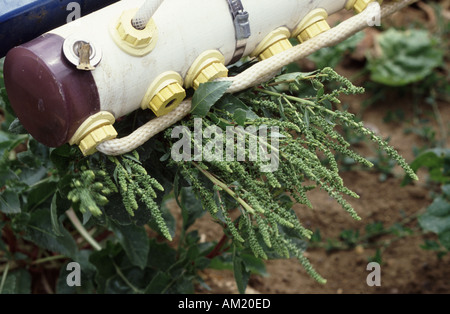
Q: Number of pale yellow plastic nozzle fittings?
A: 7